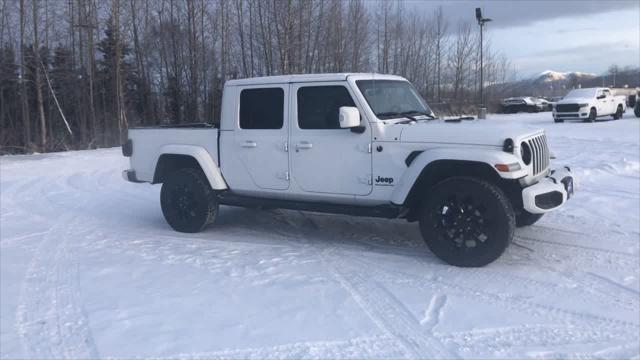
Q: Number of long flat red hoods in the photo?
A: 0